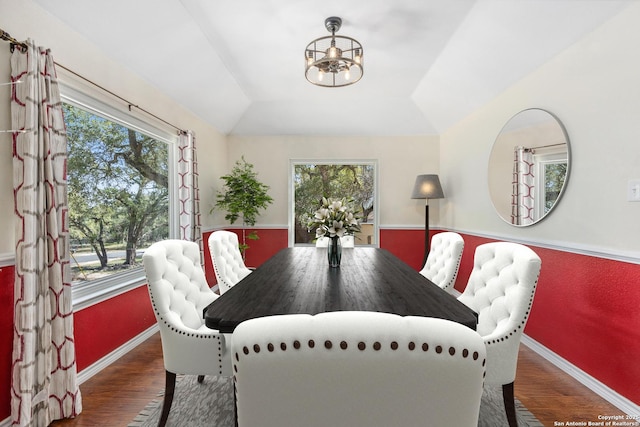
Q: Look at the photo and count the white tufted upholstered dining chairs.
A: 6